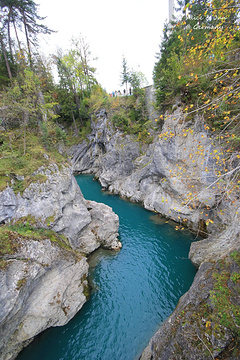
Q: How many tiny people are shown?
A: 6